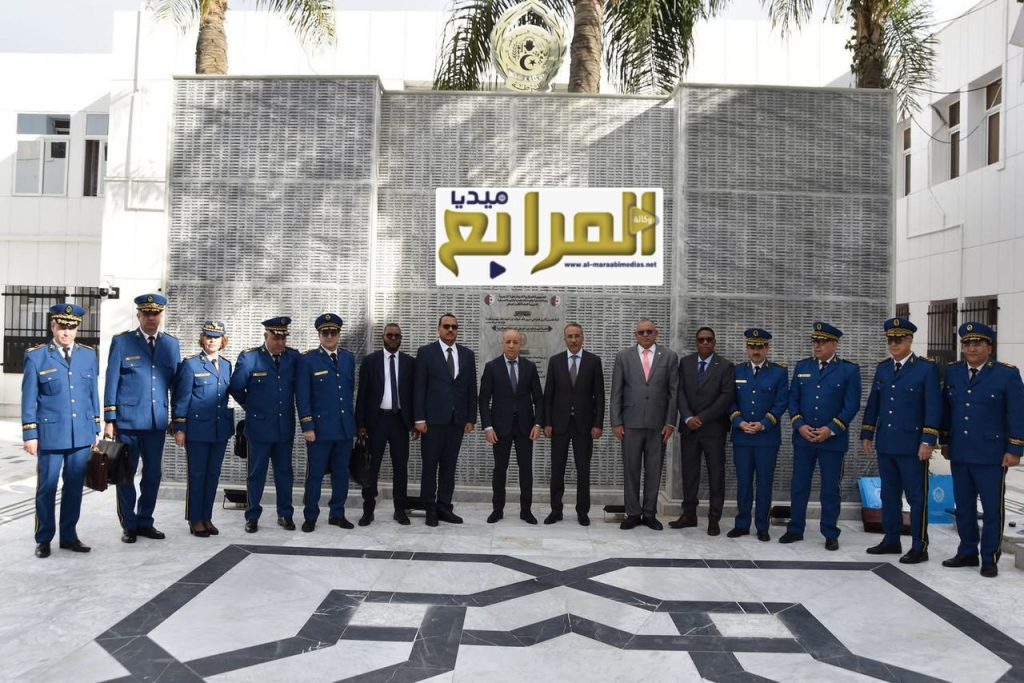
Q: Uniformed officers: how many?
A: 9